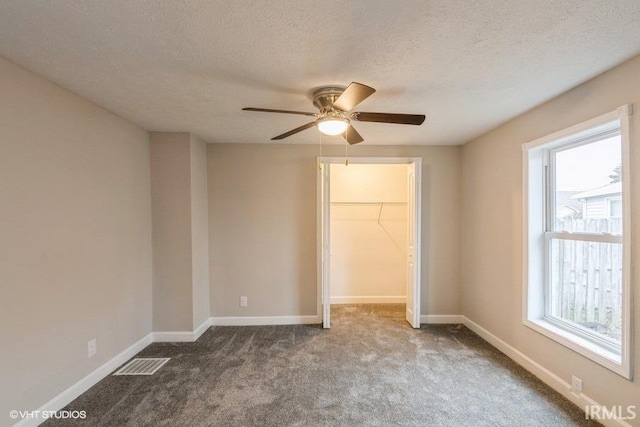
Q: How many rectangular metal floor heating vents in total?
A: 1